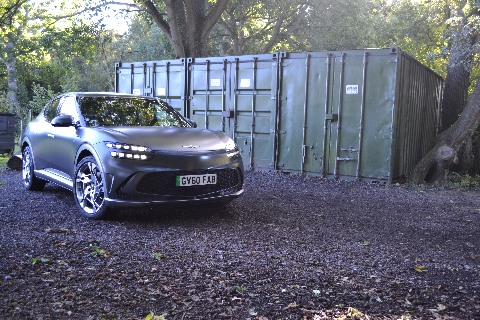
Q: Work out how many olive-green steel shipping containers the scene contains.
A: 3